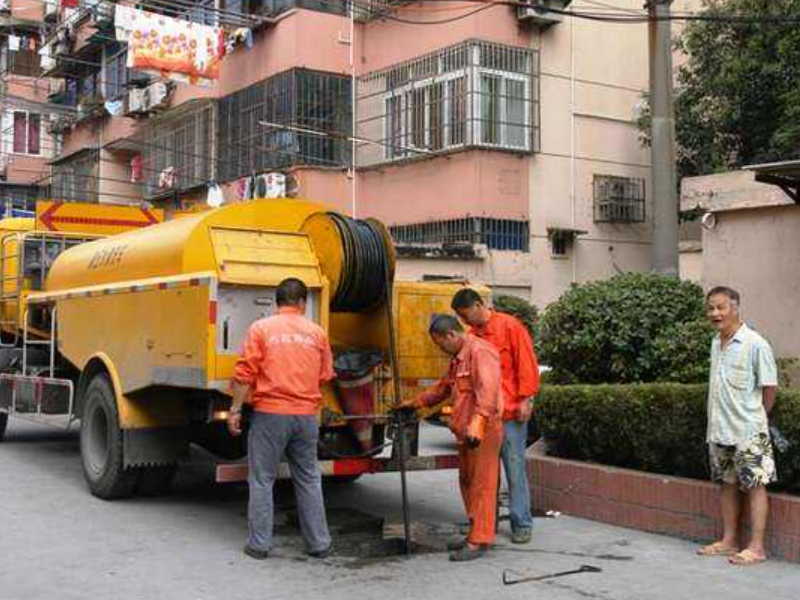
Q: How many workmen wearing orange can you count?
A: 3